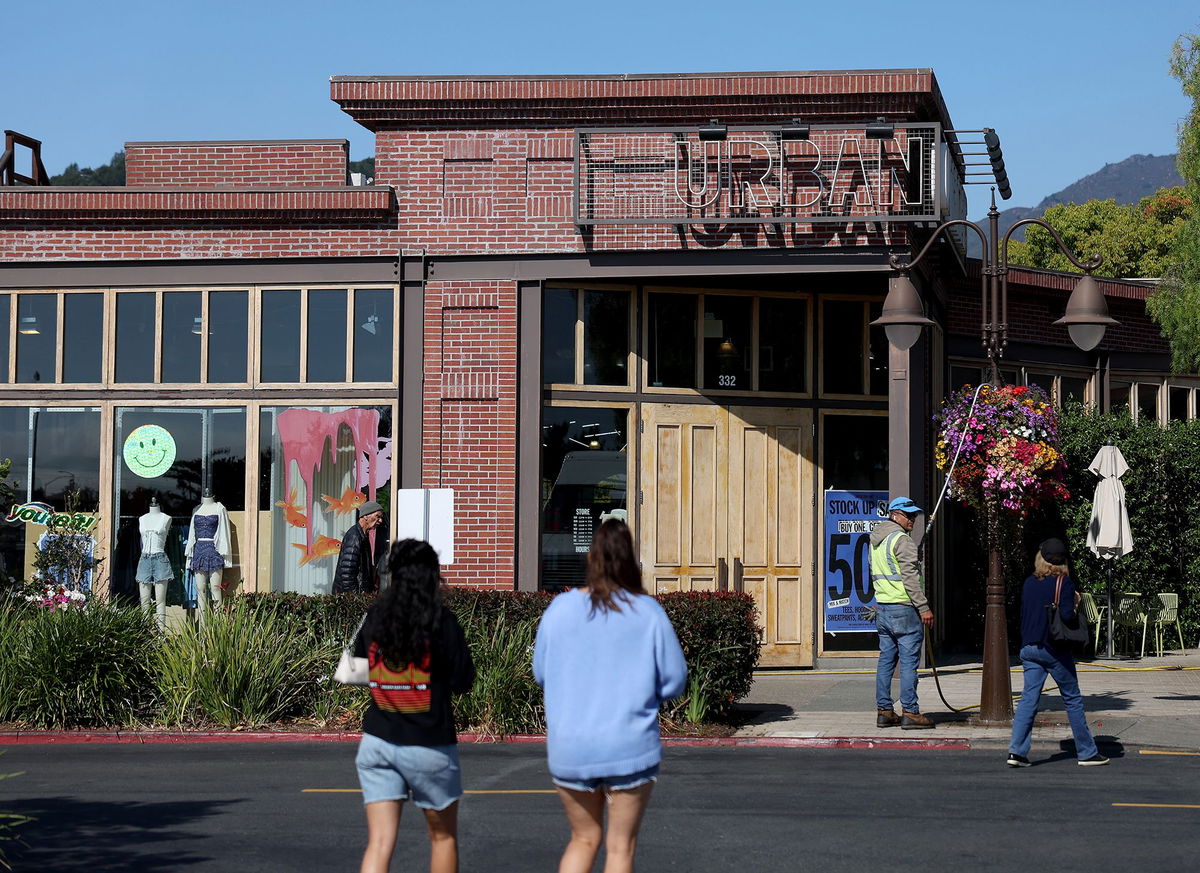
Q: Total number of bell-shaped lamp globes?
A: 2